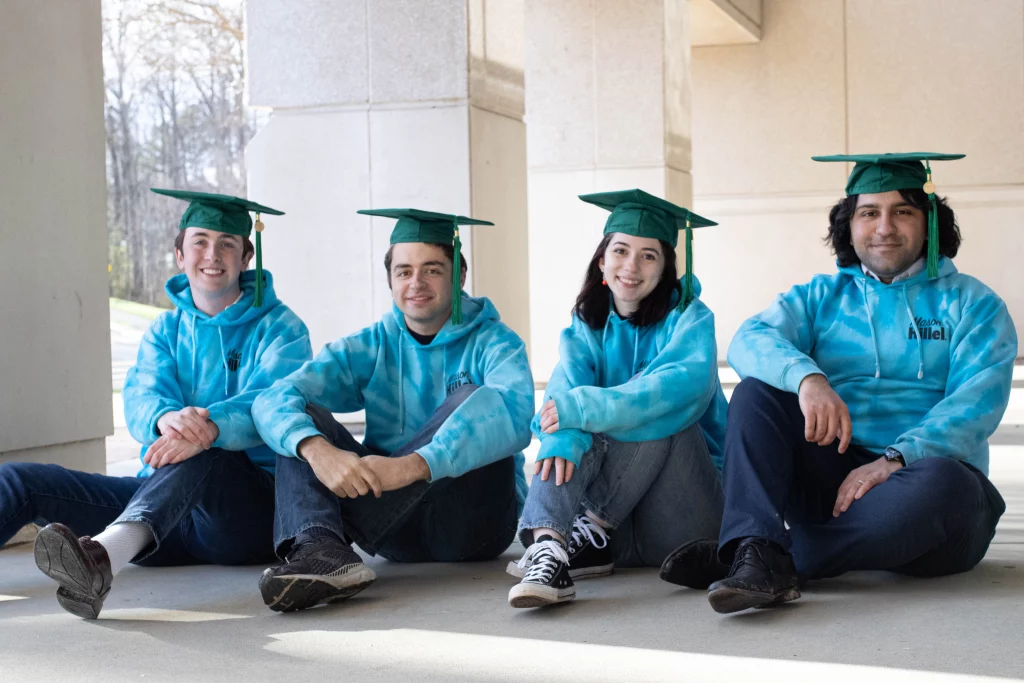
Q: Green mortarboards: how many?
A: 4